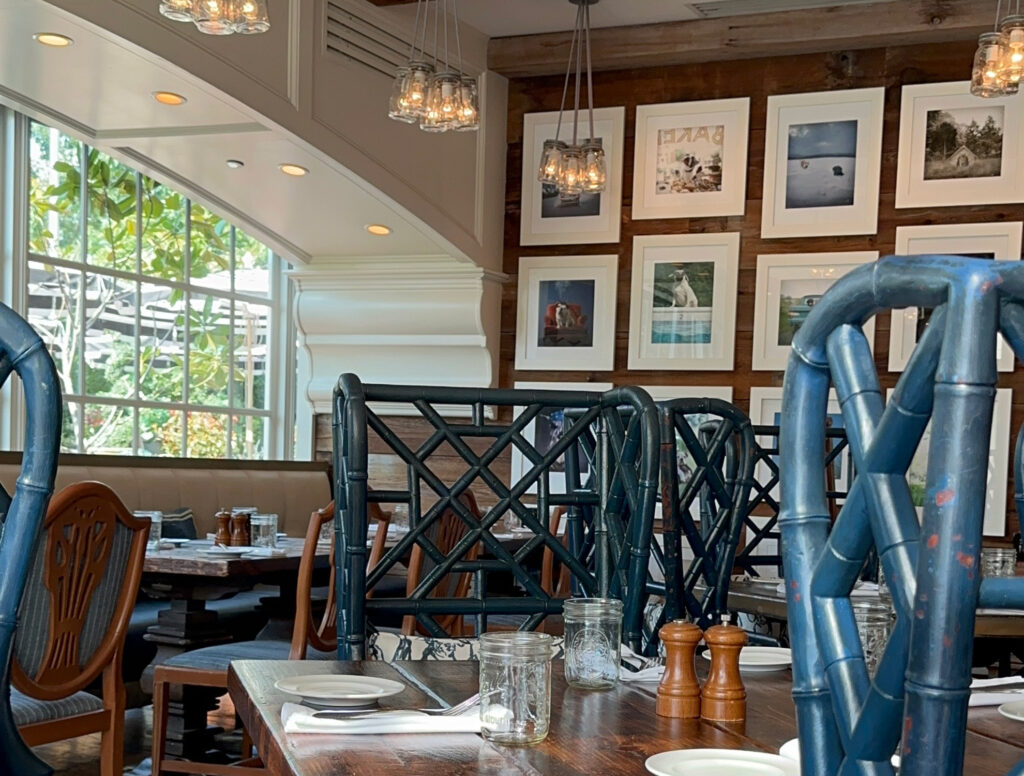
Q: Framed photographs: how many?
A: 12